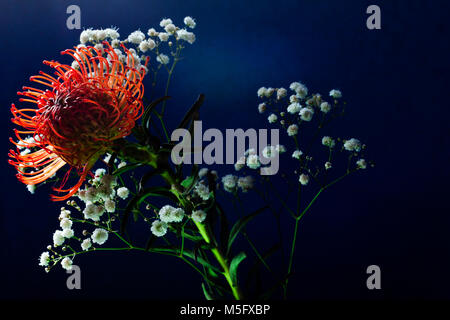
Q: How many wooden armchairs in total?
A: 0